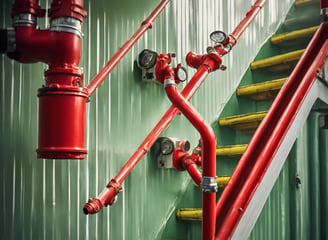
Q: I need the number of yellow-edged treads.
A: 8